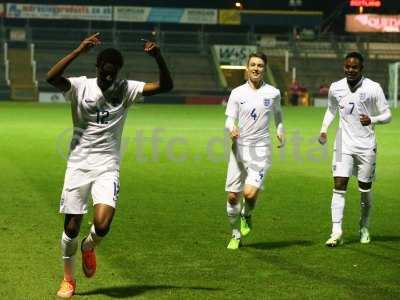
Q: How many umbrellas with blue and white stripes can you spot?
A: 0